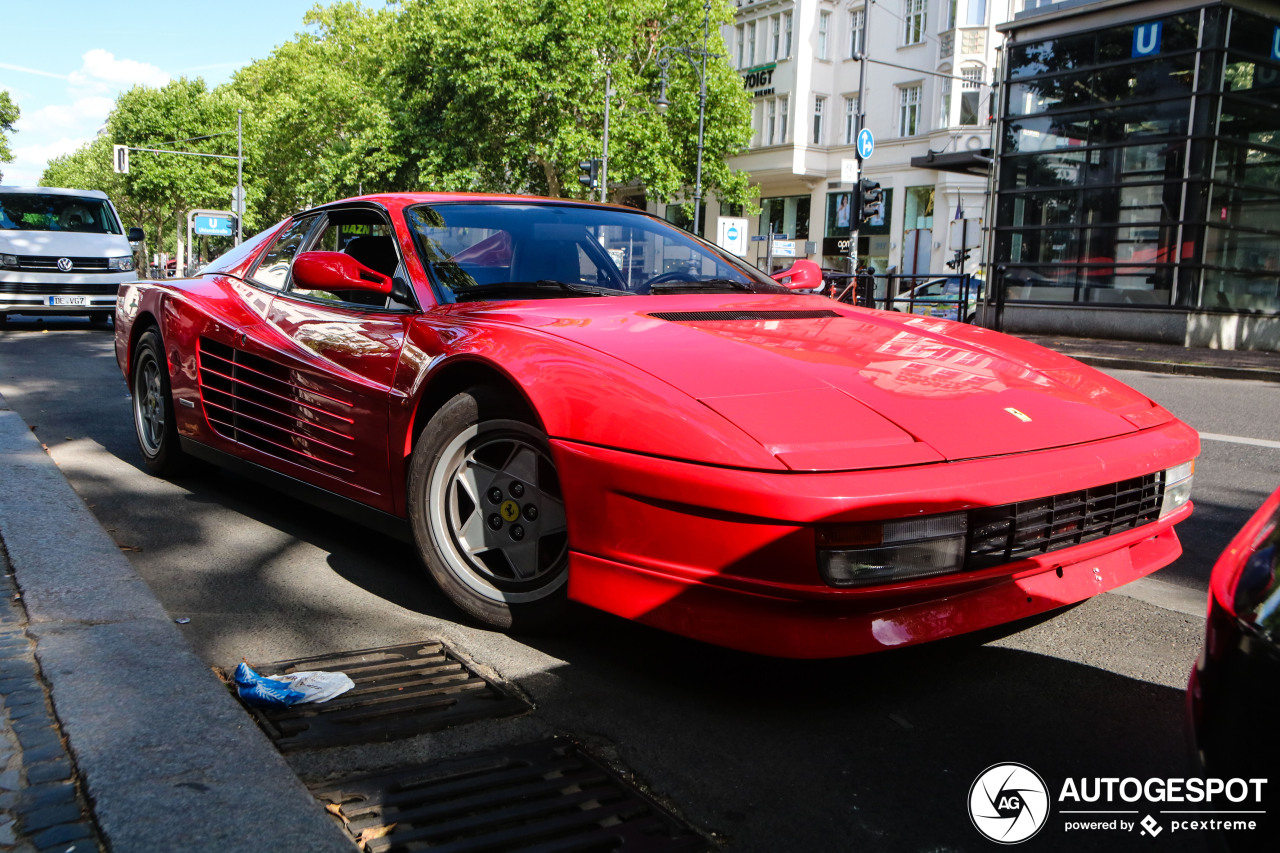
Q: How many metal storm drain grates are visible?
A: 2